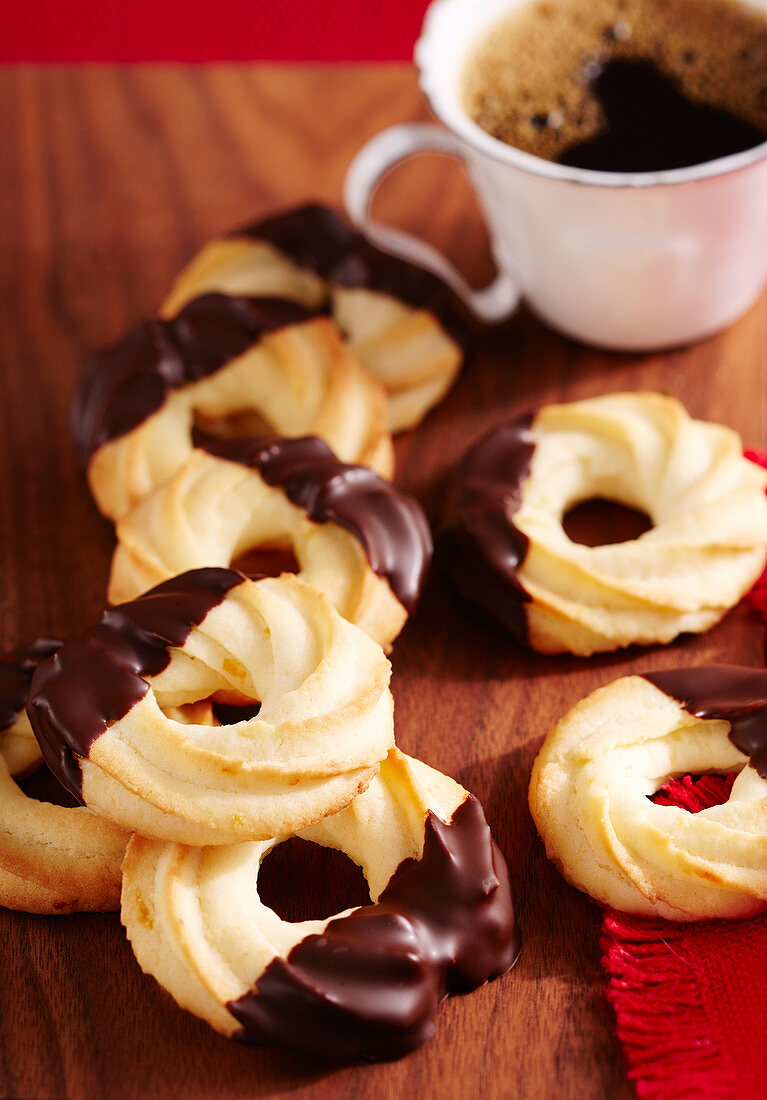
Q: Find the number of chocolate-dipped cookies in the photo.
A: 8